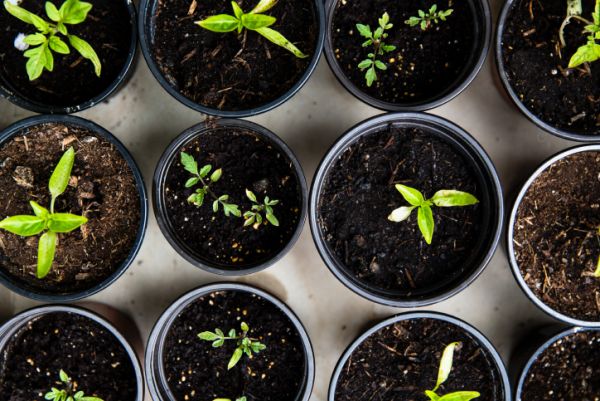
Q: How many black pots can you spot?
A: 12